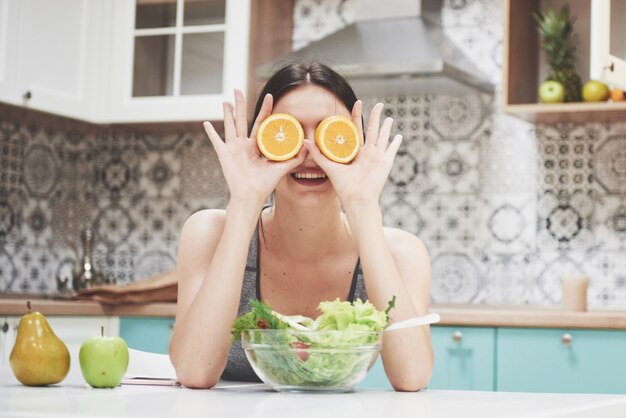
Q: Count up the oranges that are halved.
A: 2